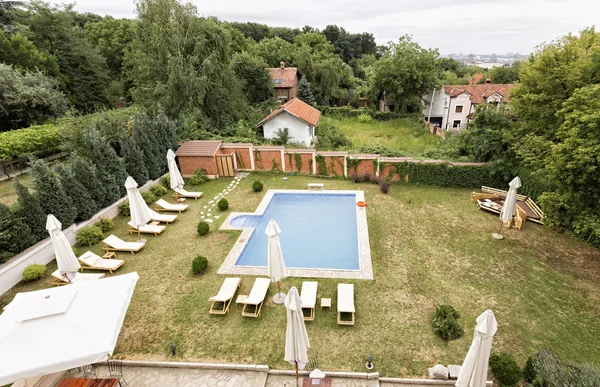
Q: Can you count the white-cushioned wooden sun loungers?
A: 11